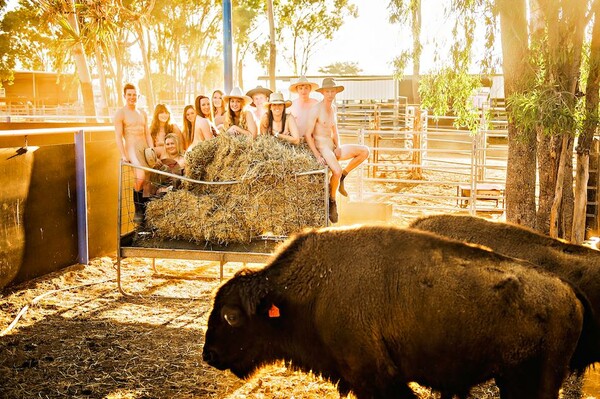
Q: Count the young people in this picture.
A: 11